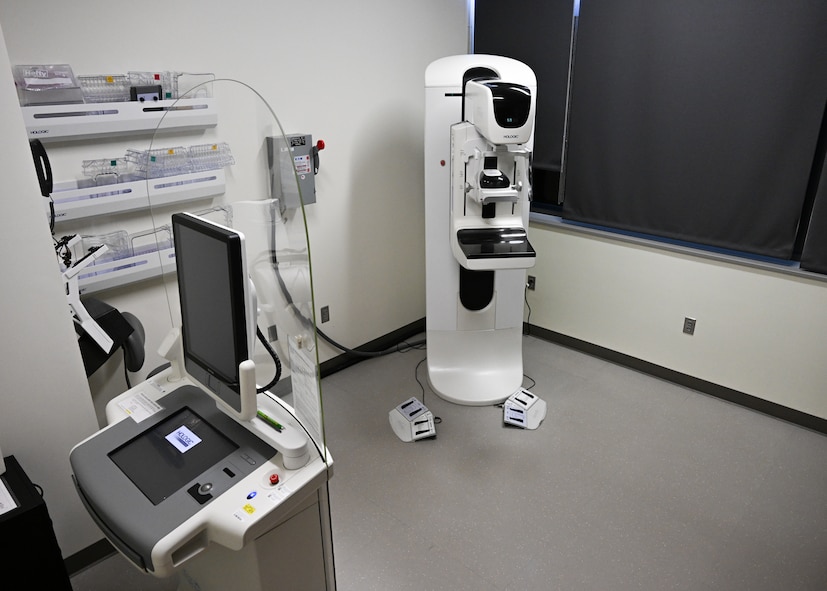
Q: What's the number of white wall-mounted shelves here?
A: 3